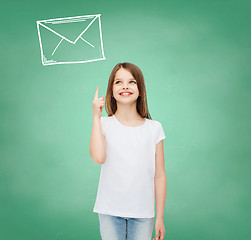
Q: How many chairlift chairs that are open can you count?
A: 0